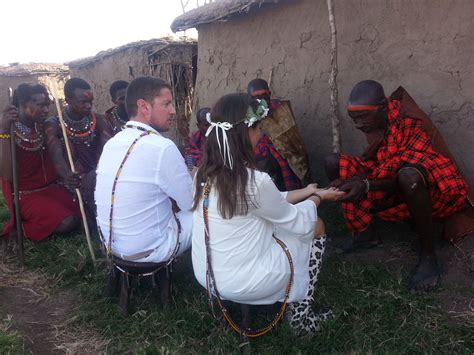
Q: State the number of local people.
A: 6